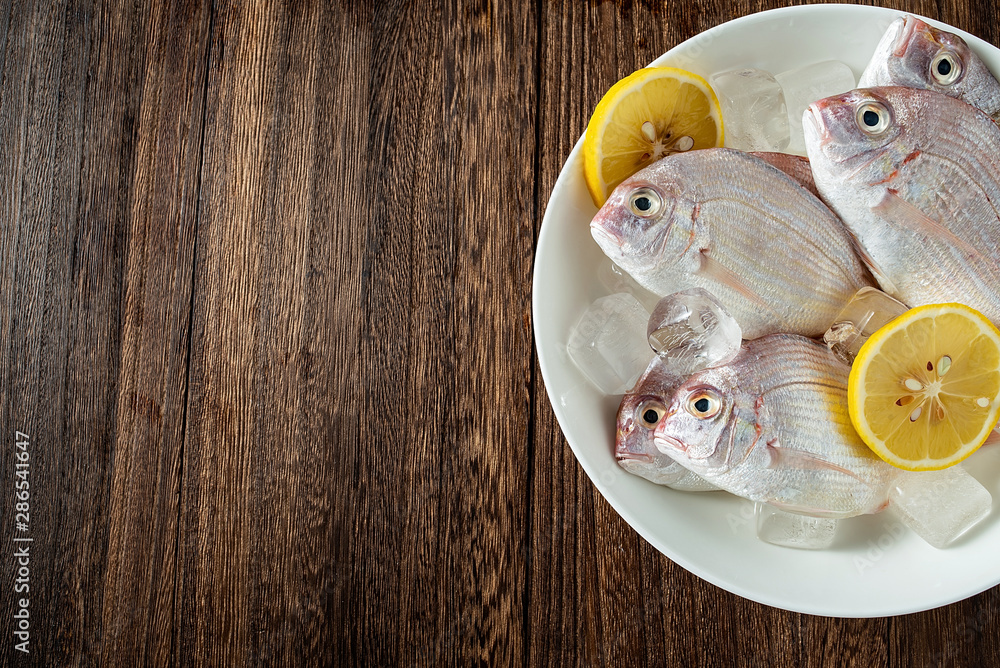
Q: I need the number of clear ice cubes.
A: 7